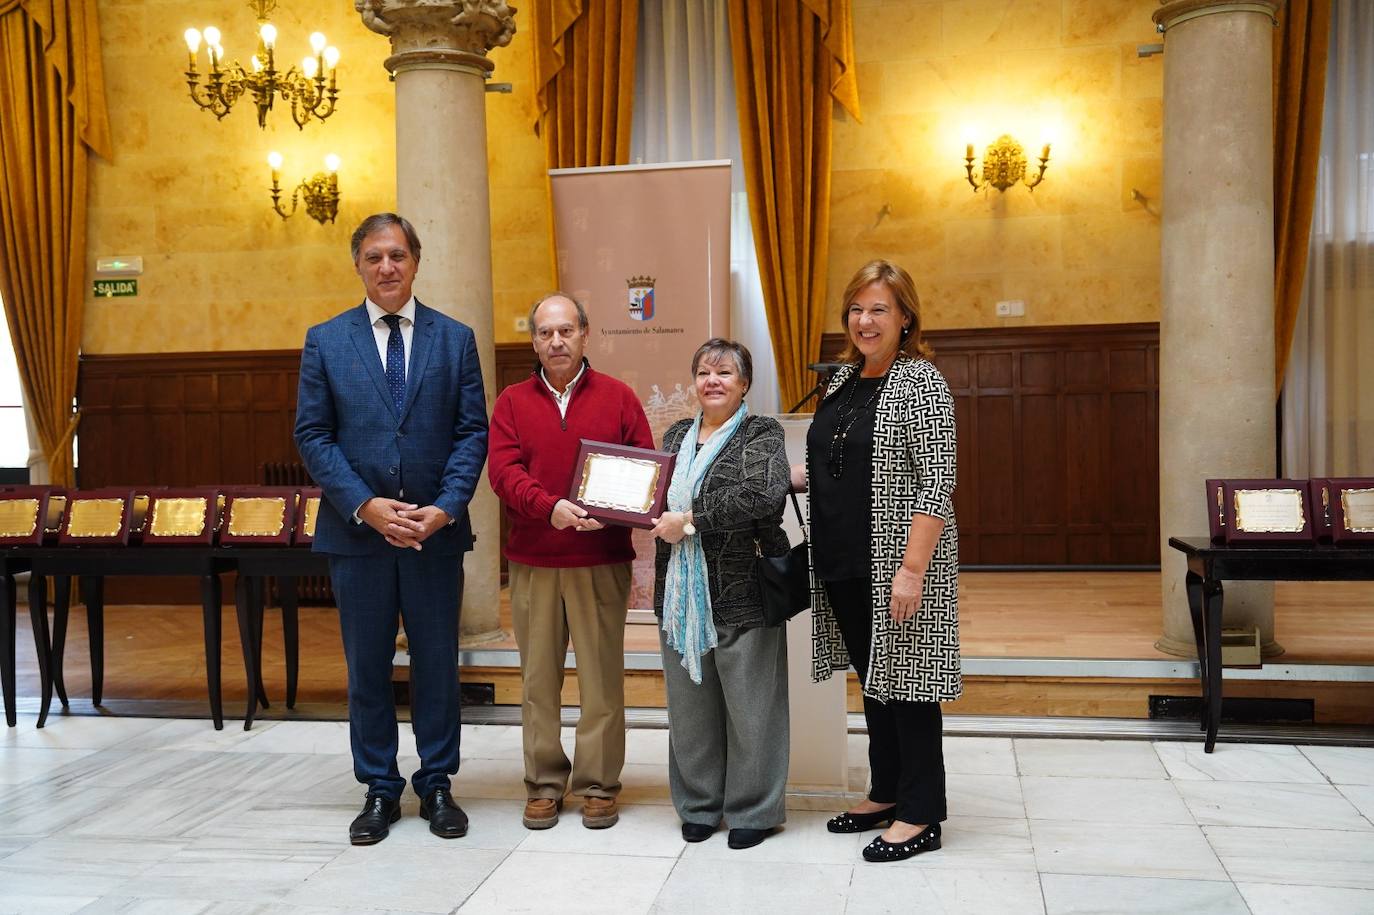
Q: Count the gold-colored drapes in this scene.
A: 4